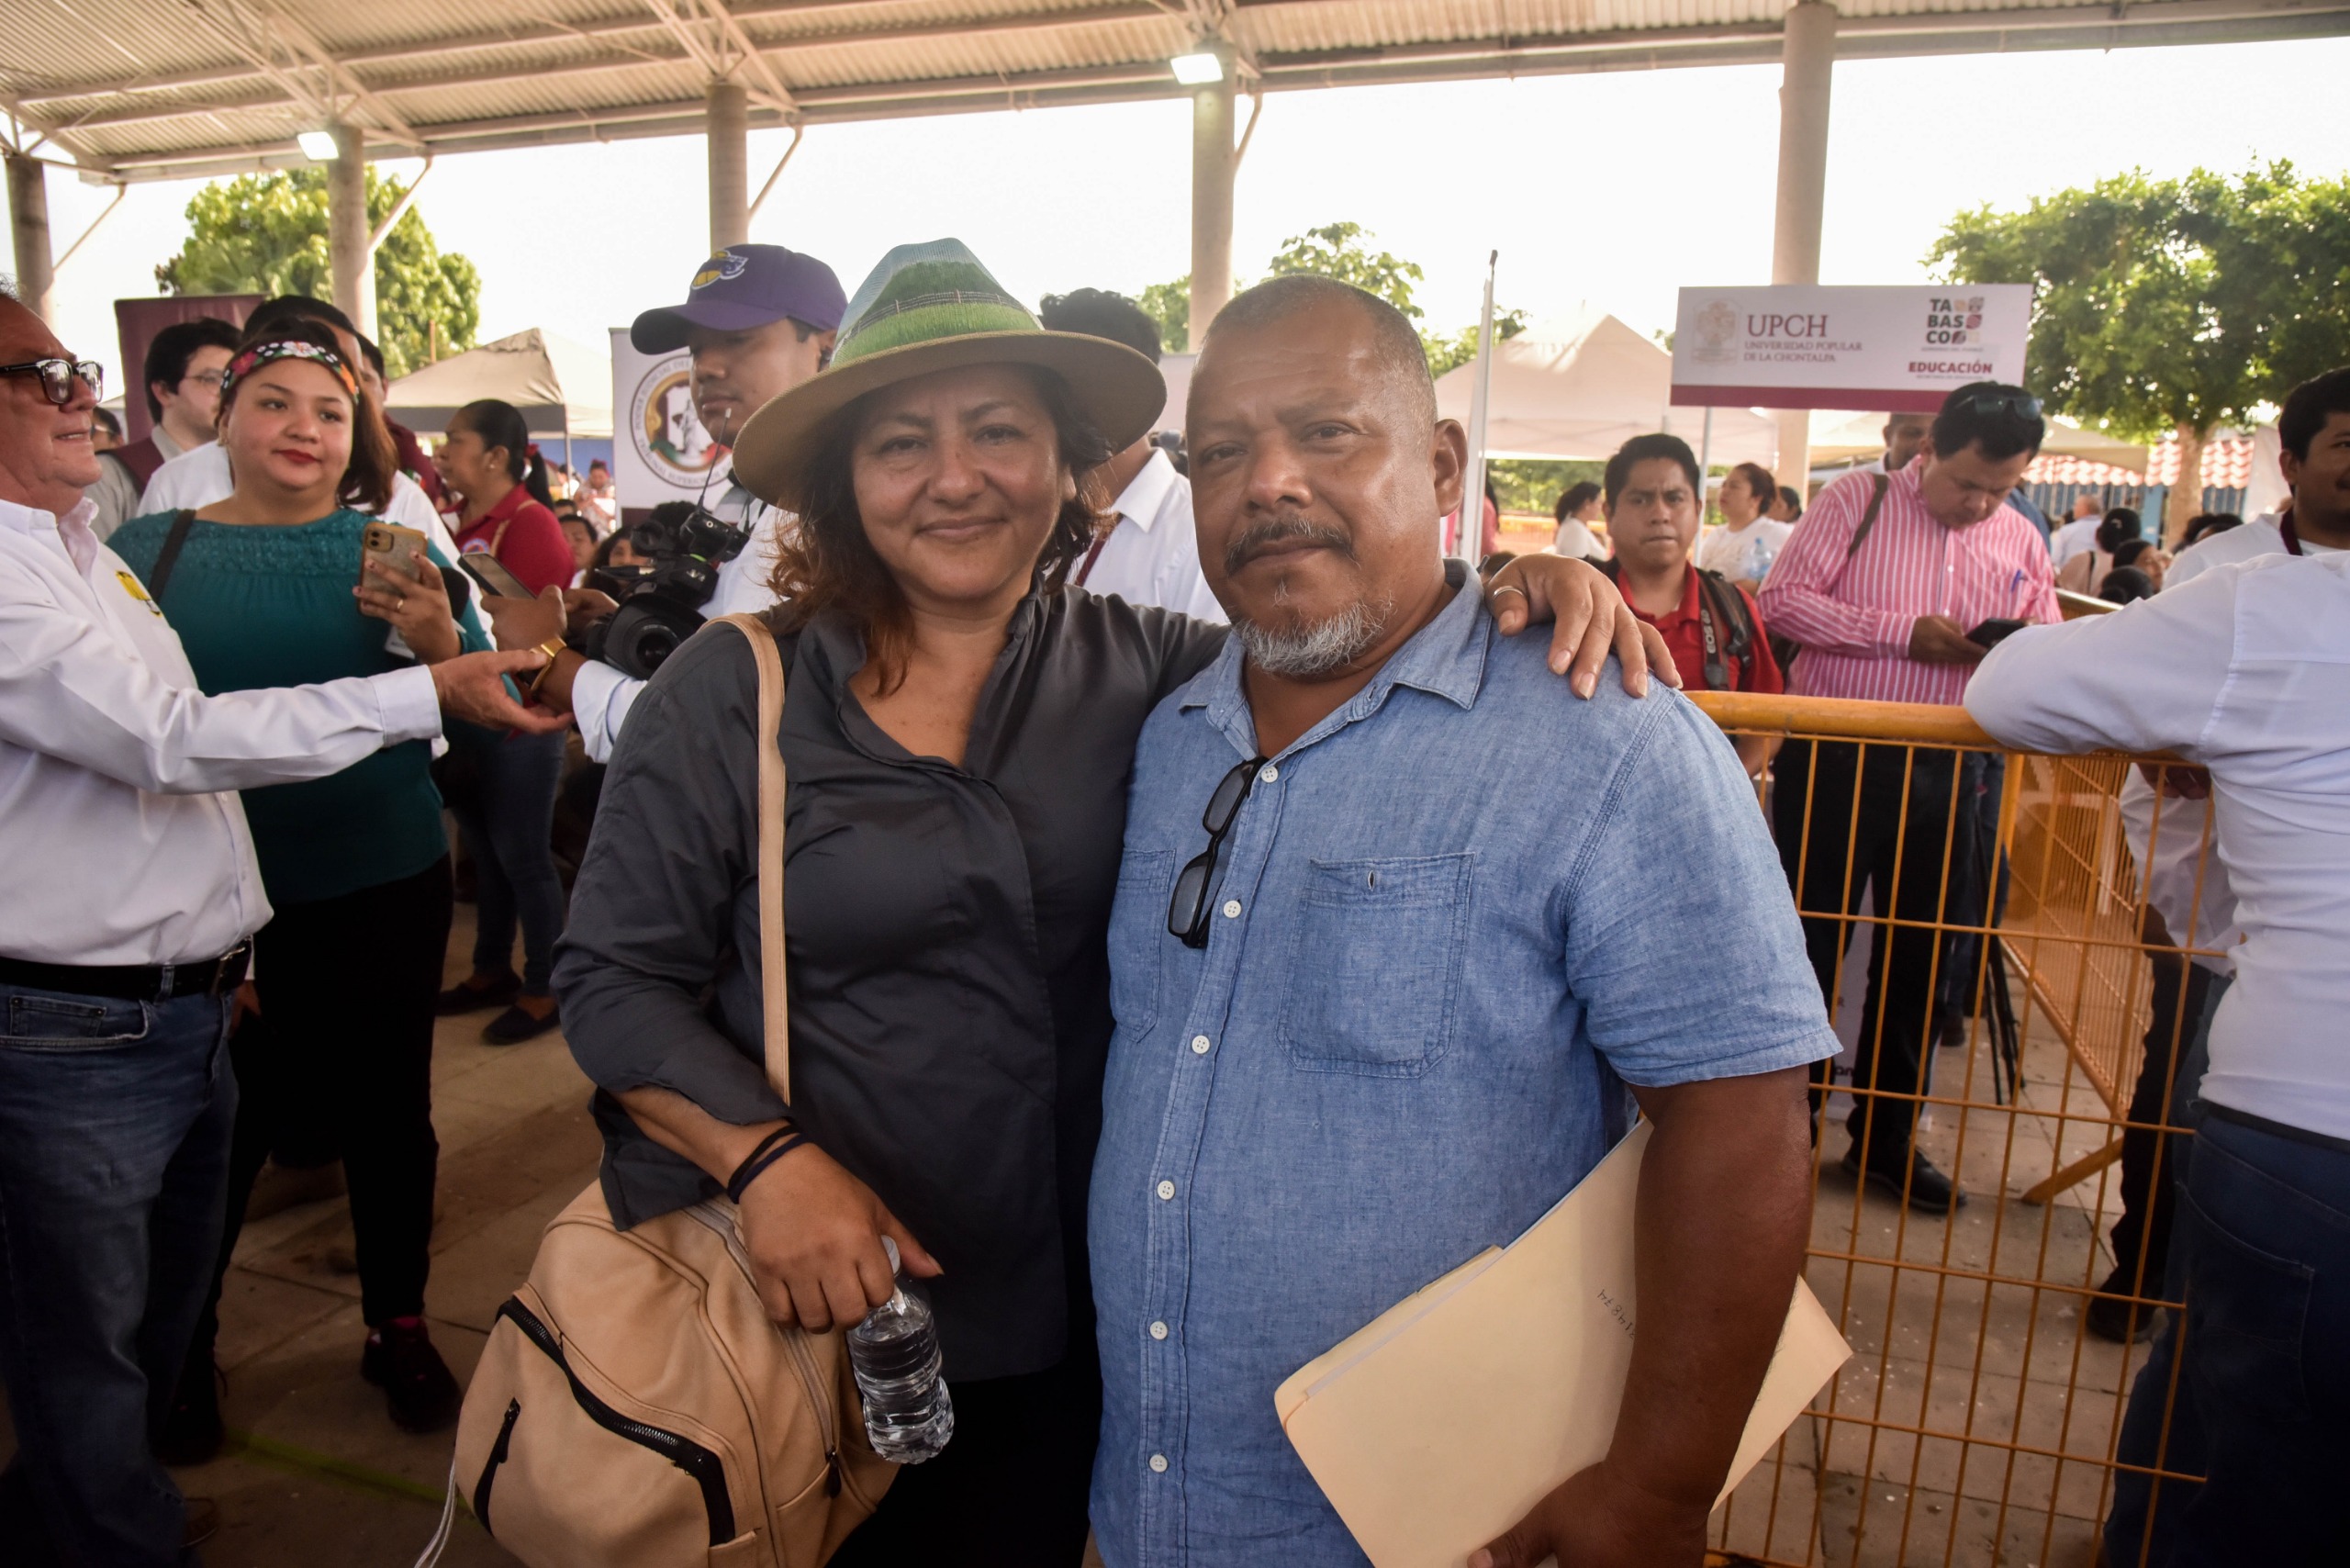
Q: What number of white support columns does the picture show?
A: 5